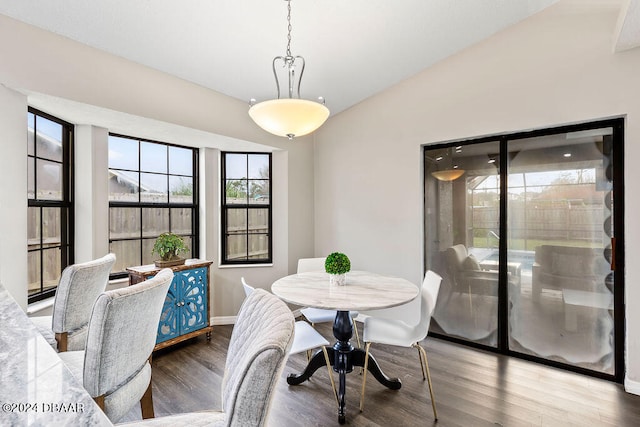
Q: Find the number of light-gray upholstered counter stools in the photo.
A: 3